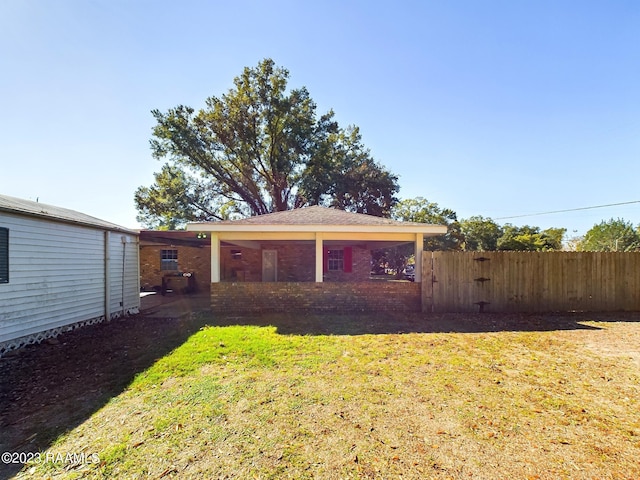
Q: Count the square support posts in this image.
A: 3